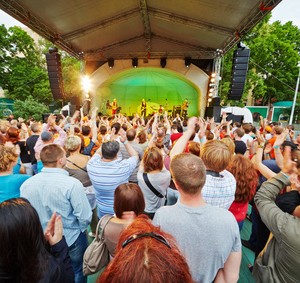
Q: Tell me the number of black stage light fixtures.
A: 4